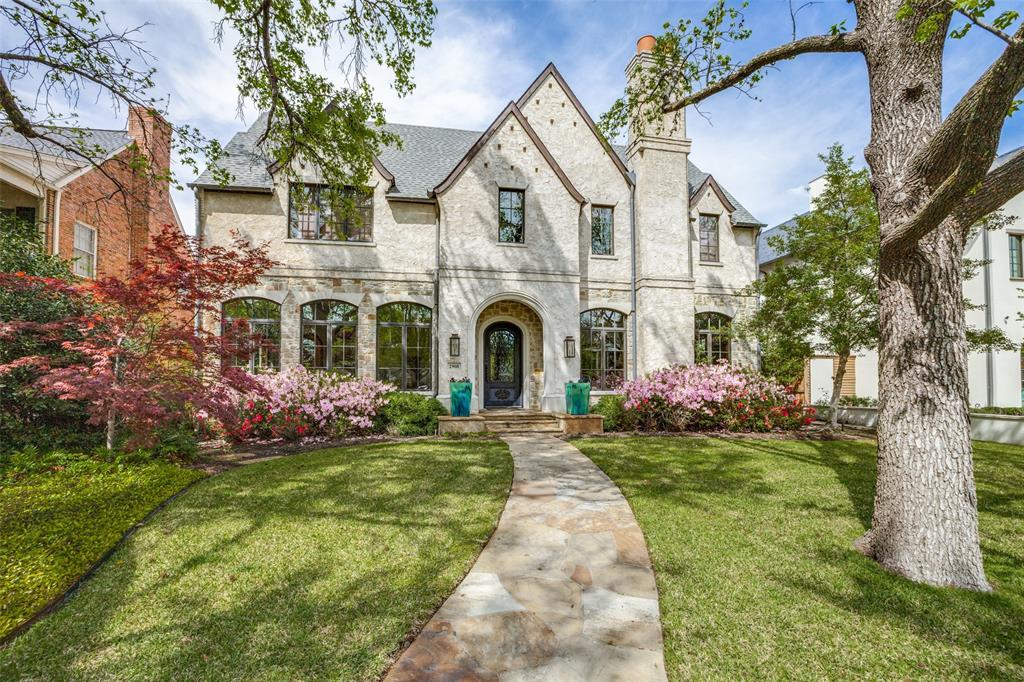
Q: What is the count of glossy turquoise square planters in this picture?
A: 2